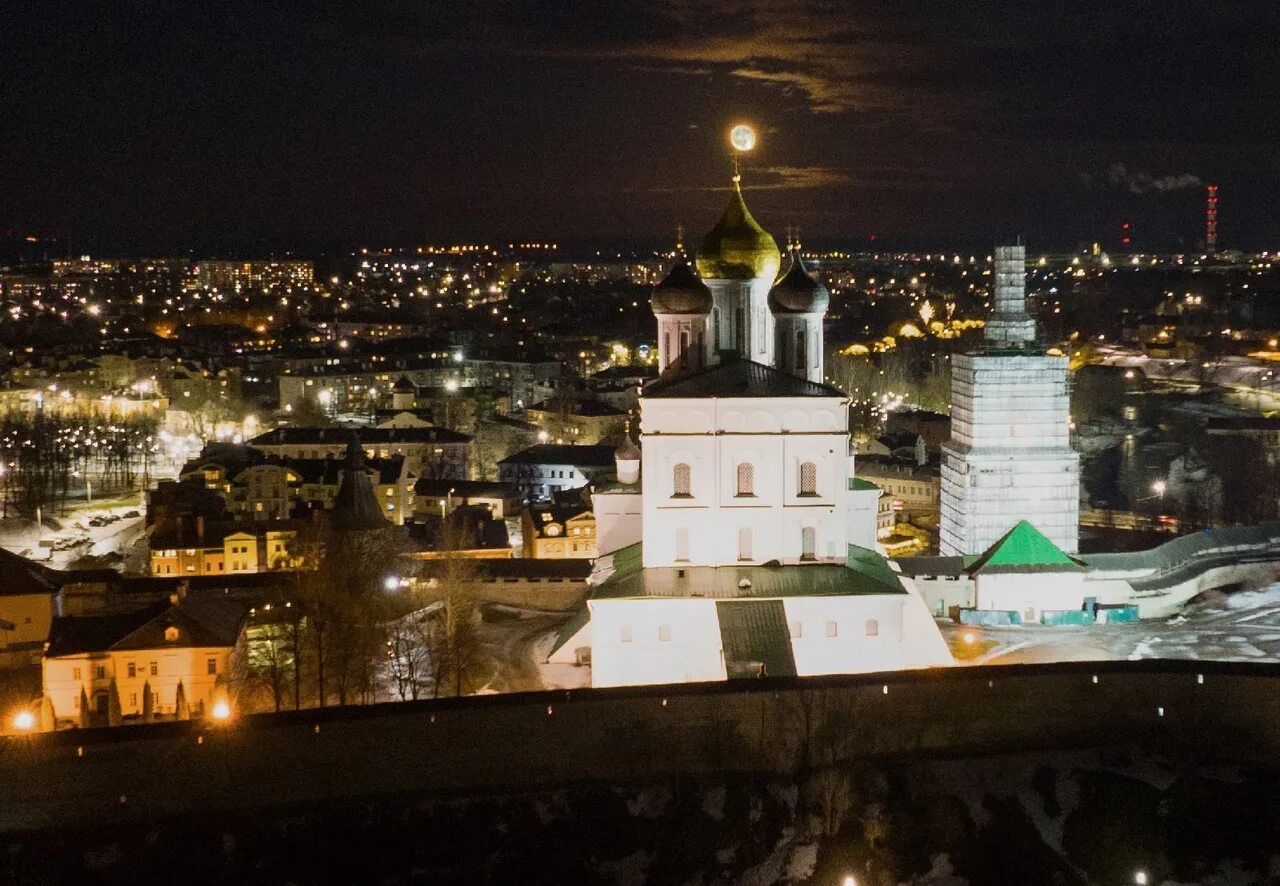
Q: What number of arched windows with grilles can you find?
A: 3